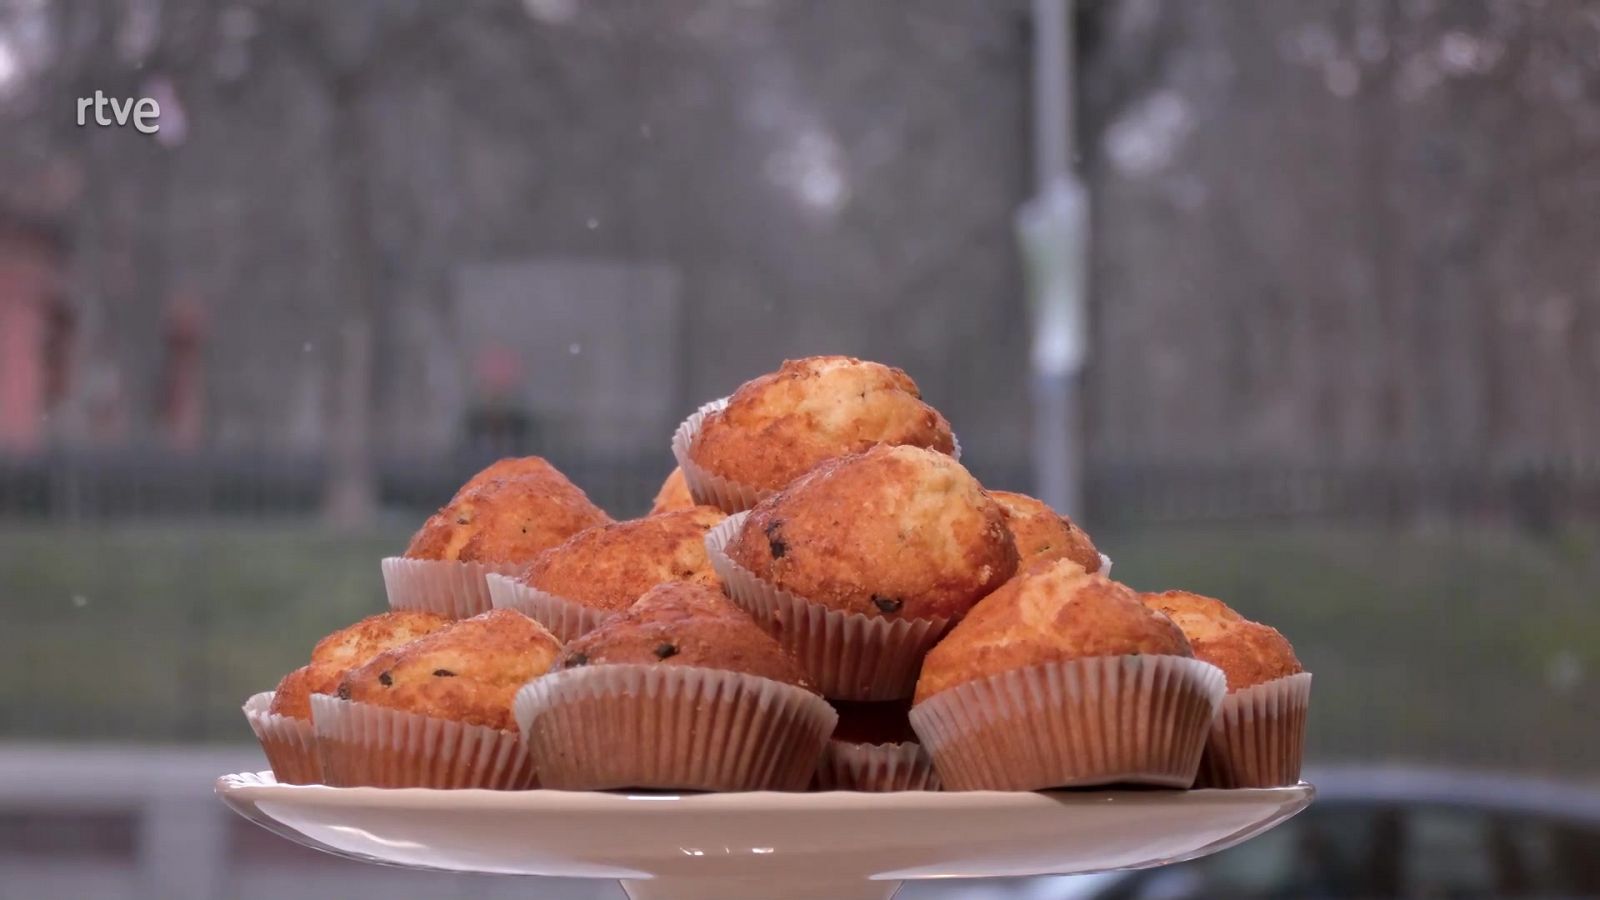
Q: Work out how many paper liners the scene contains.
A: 11